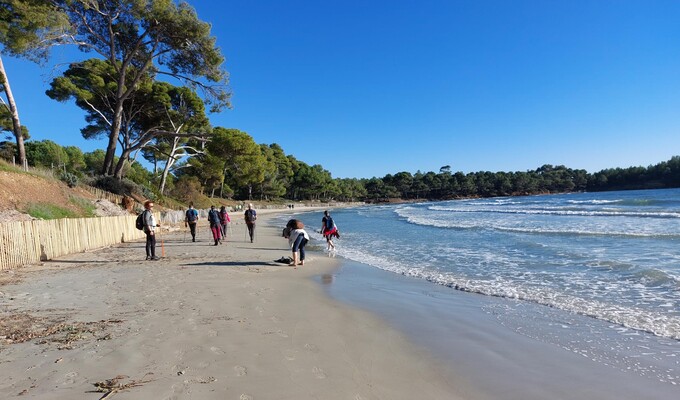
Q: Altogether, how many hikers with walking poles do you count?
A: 5